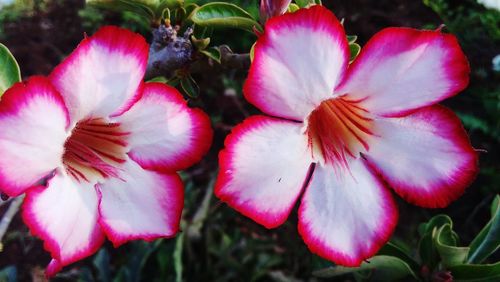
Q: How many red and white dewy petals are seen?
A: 10